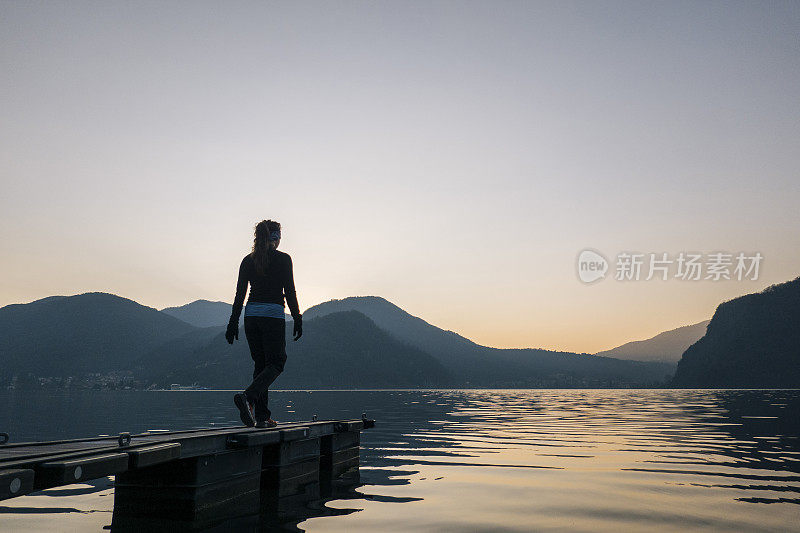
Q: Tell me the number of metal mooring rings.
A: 4